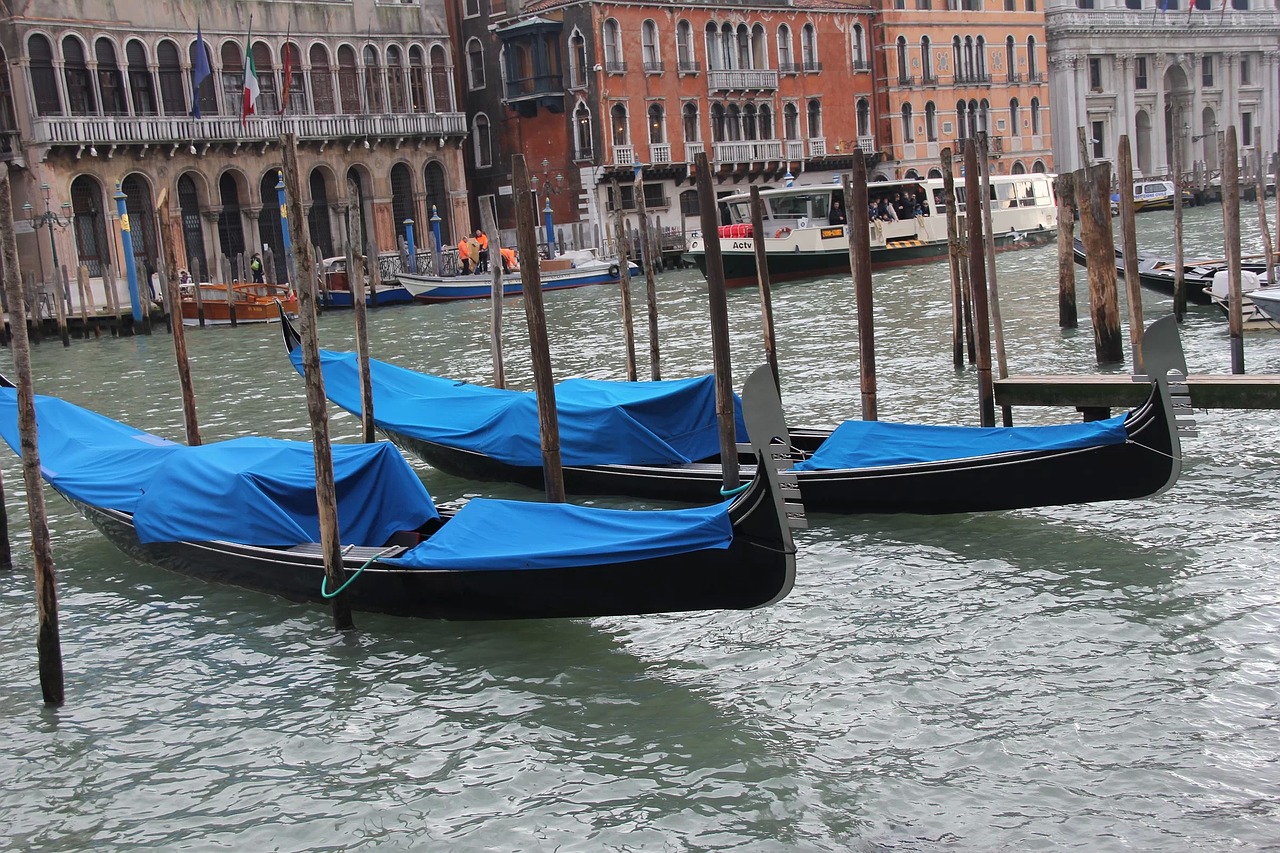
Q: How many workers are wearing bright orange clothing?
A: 3